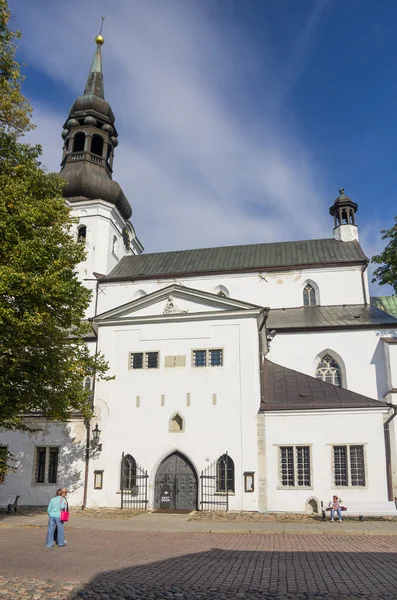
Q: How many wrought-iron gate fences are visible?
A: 2